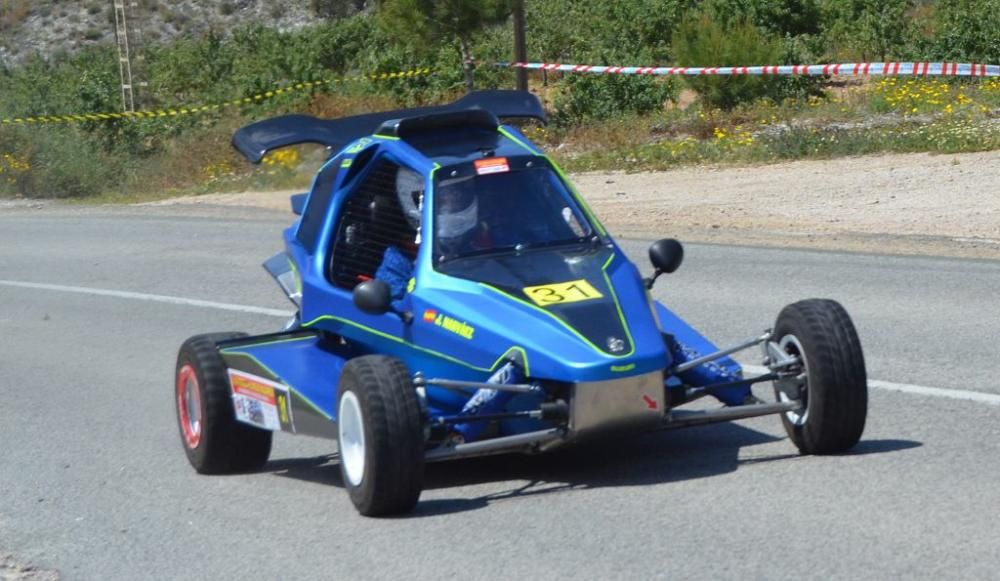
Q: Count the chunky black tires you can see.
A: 3